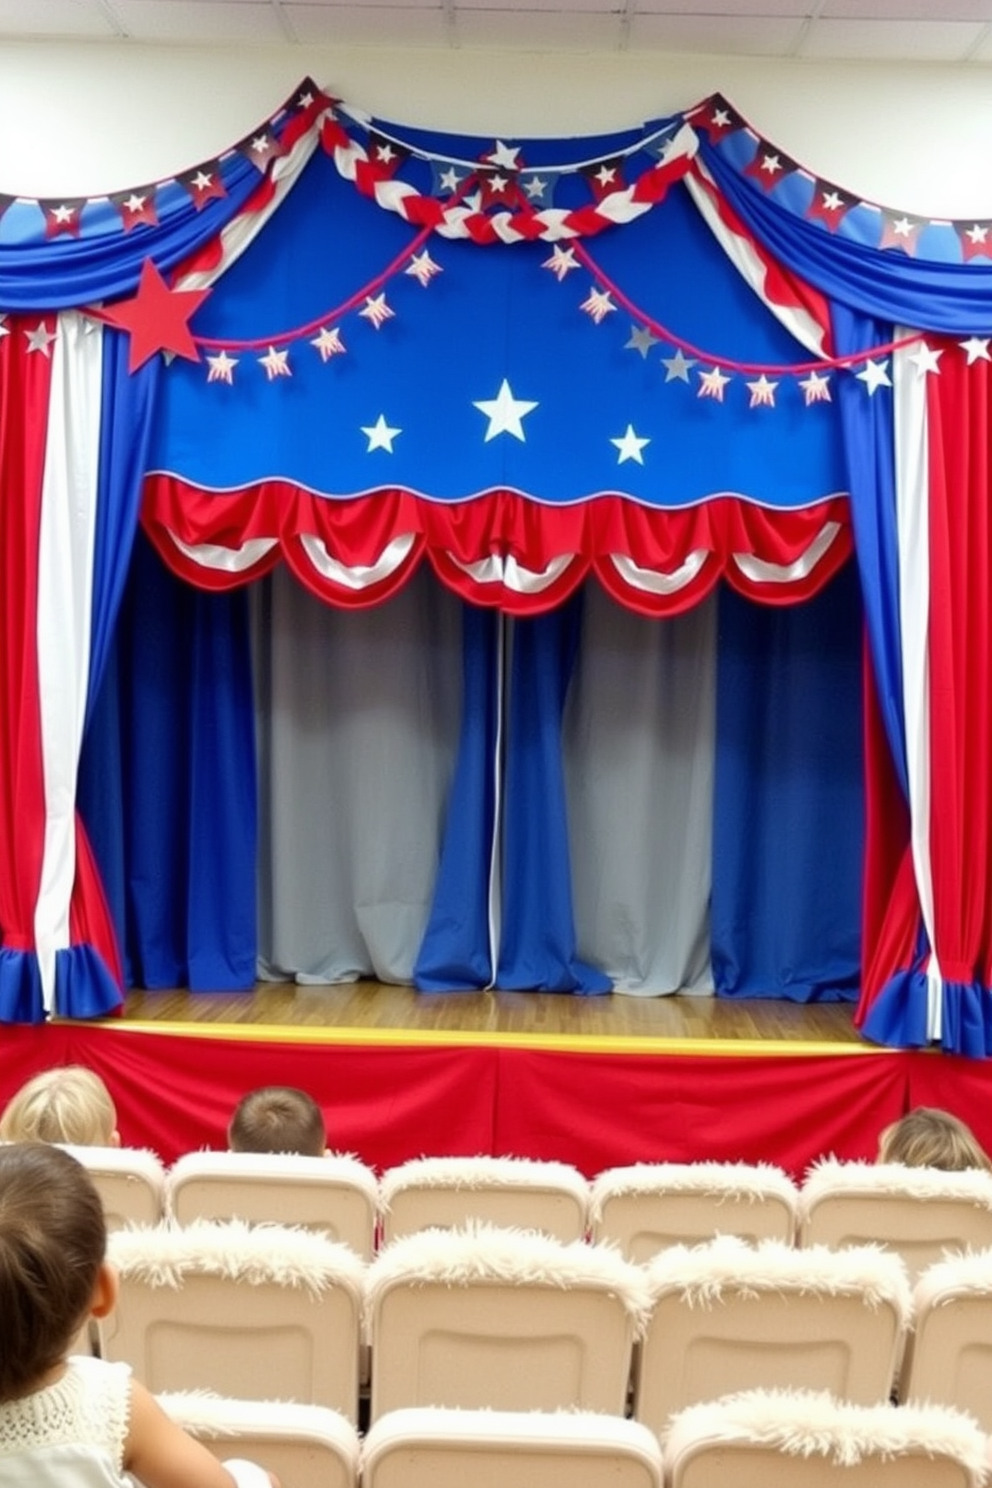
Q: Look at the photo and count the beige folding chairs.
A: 12